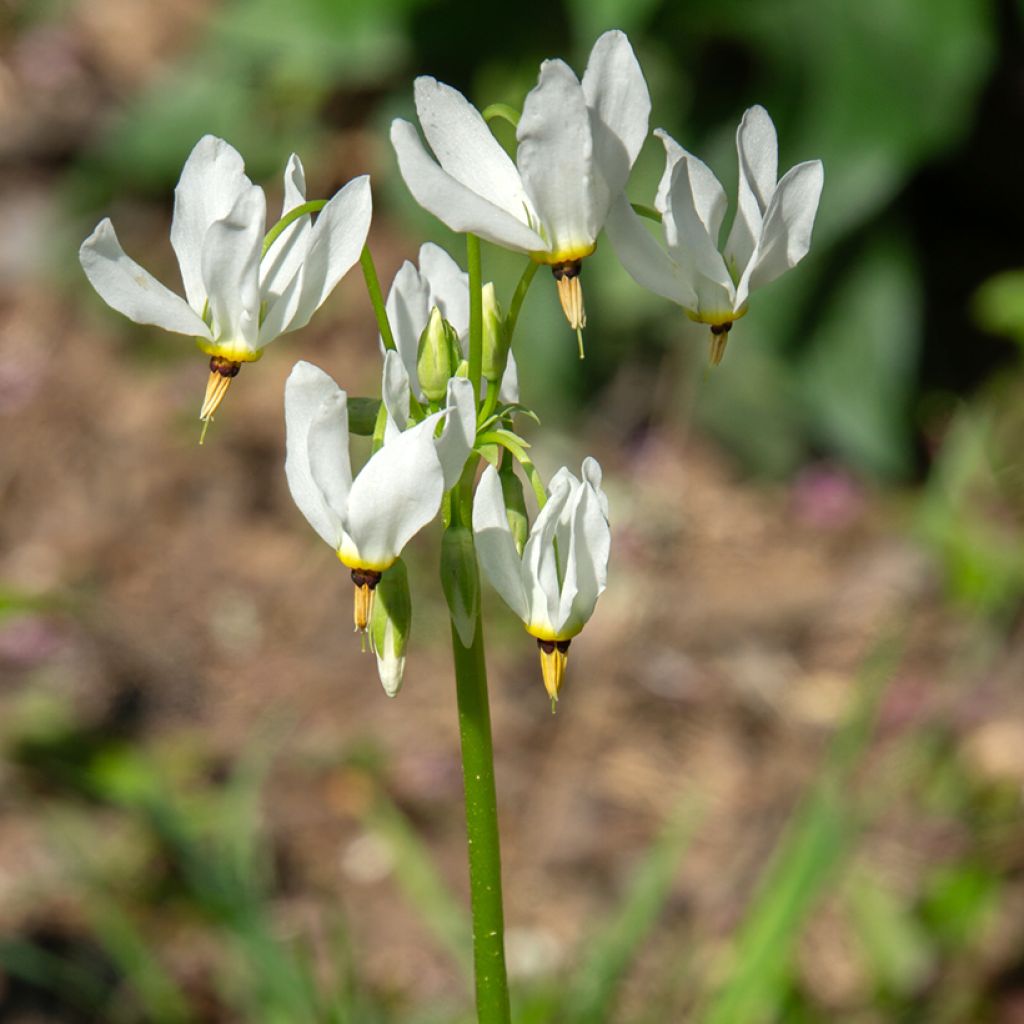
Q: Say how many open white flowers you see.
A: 6